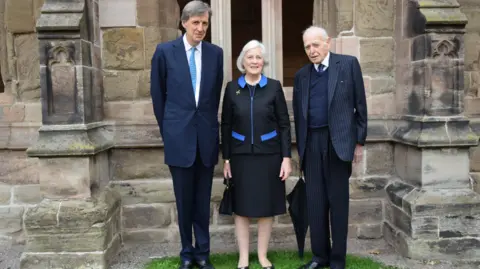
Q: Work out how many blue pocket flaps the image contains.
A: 2